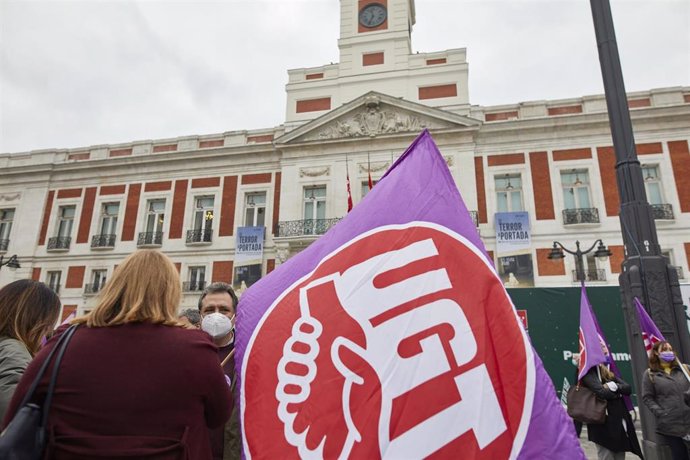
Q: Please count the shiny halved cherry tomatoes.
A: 0